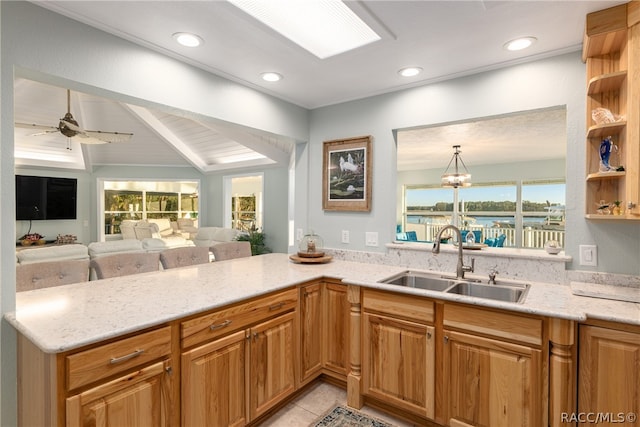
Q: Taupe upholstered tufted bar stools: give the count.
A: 4